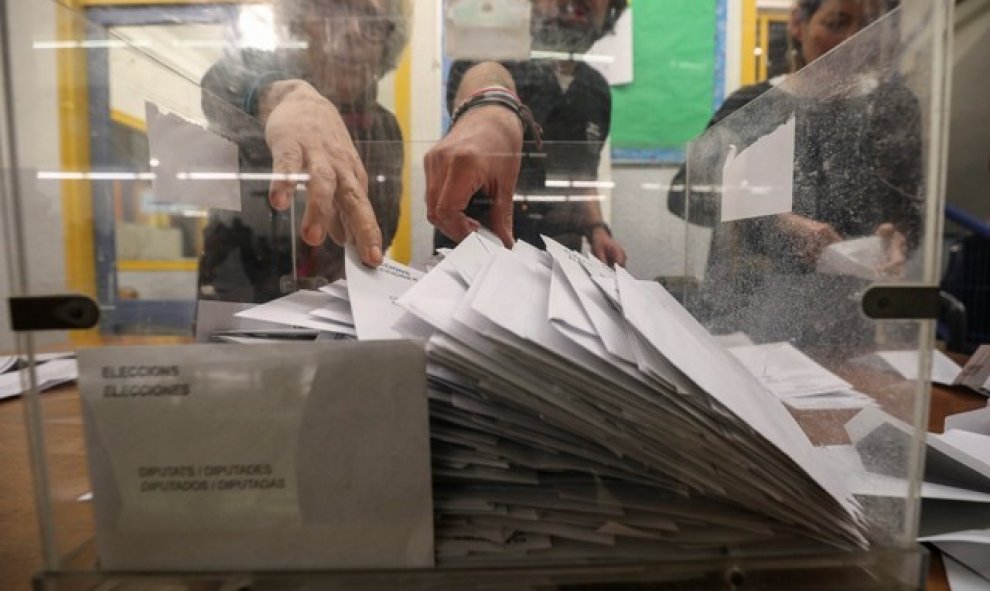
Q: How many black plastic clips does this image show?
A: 2